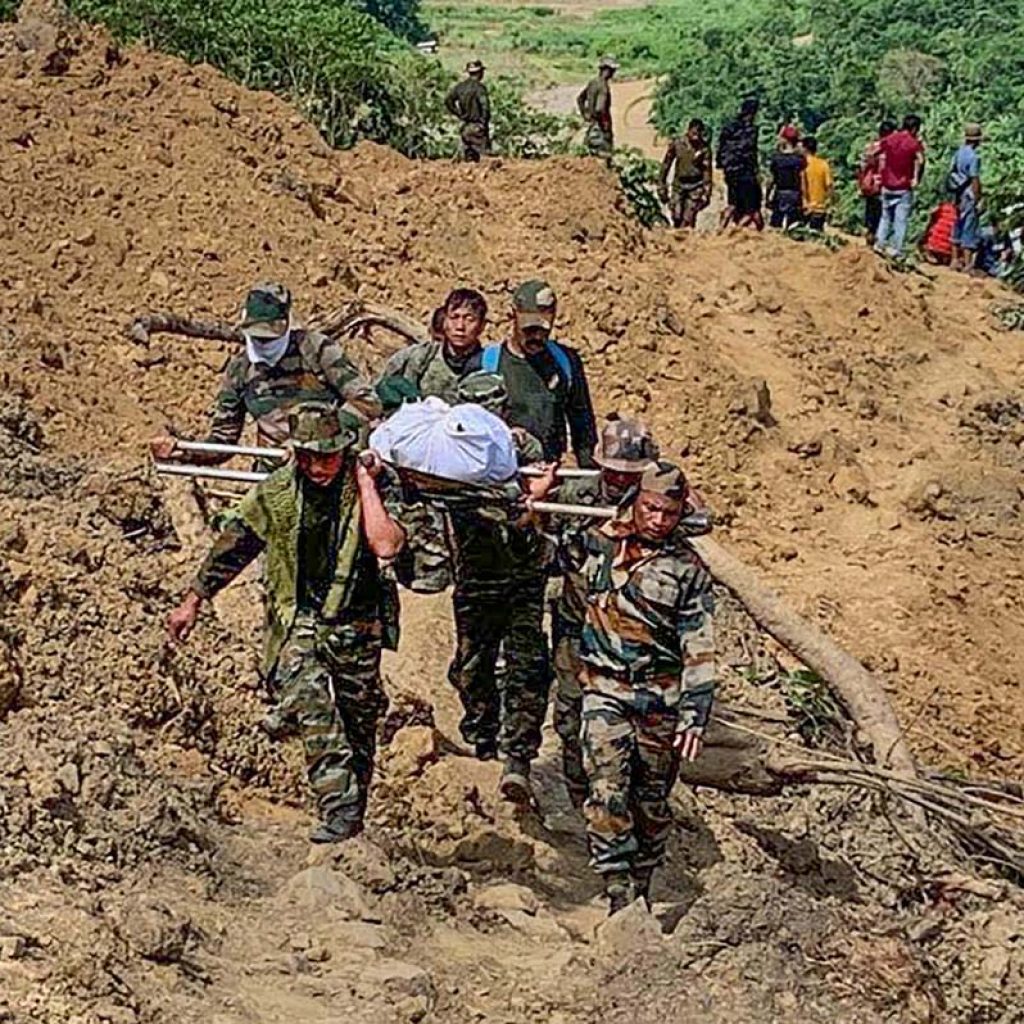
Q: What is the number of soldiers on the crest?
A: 3